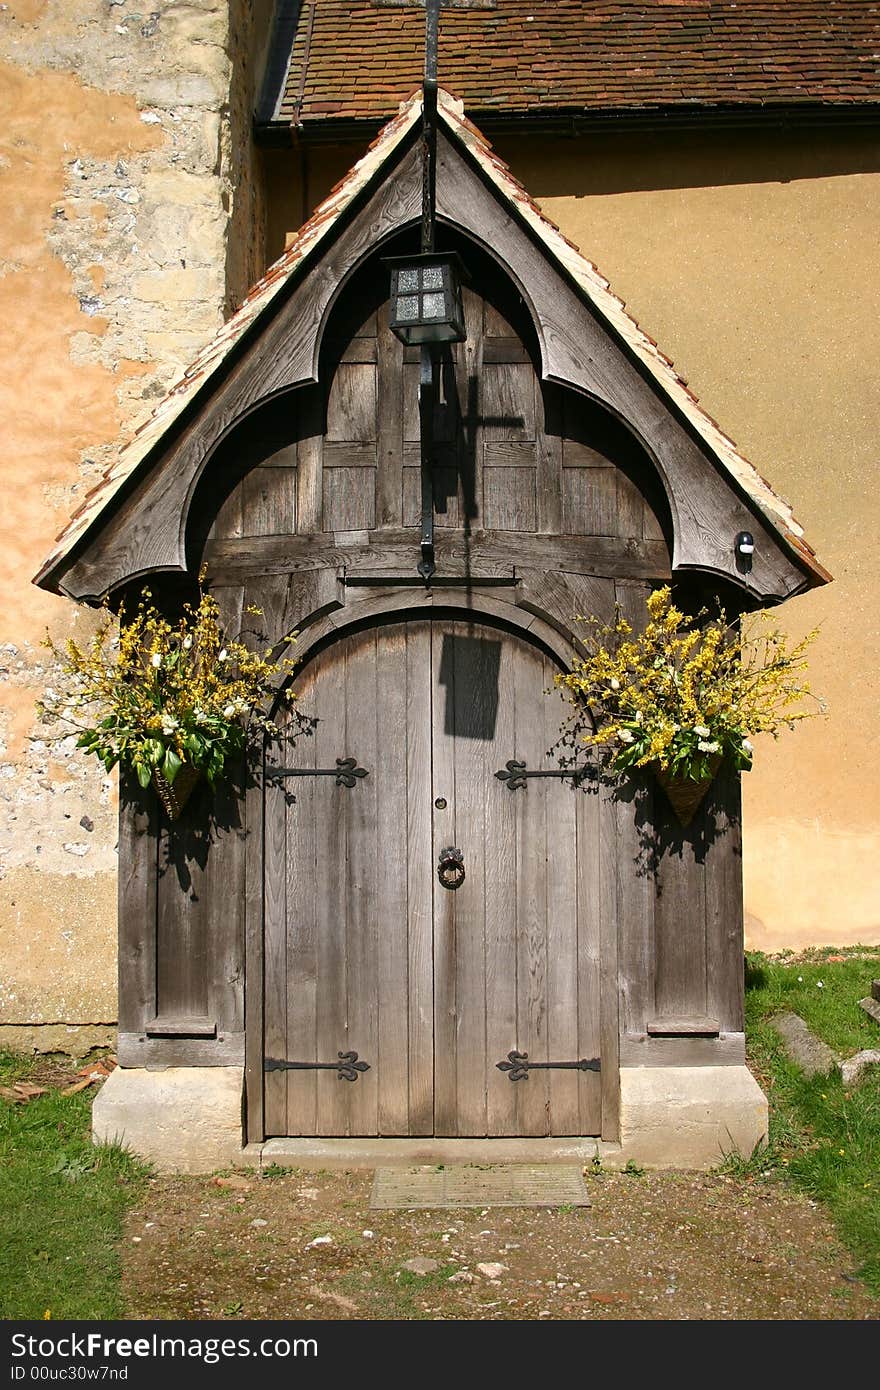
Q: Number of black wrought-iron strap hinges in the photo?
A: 4